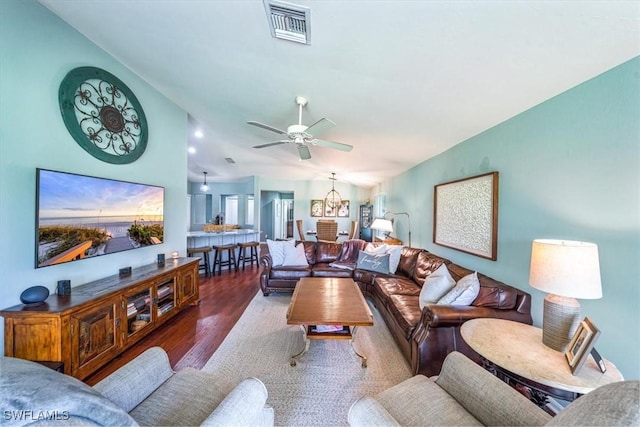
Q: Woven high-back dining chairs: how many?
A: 4